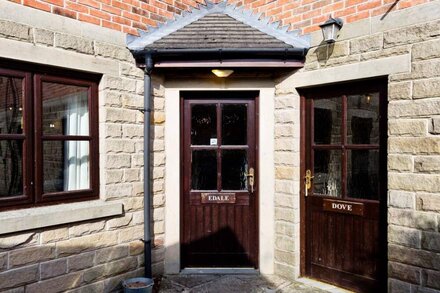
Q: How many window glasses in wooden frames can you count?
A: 12